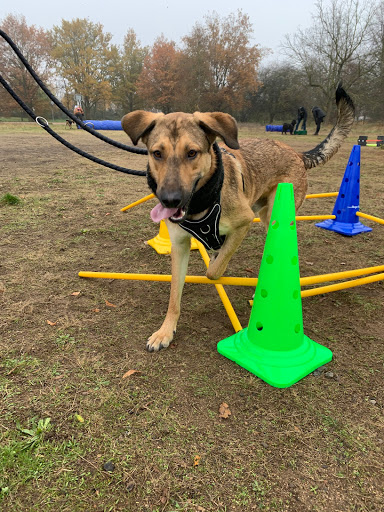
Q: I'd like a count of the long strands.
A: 2